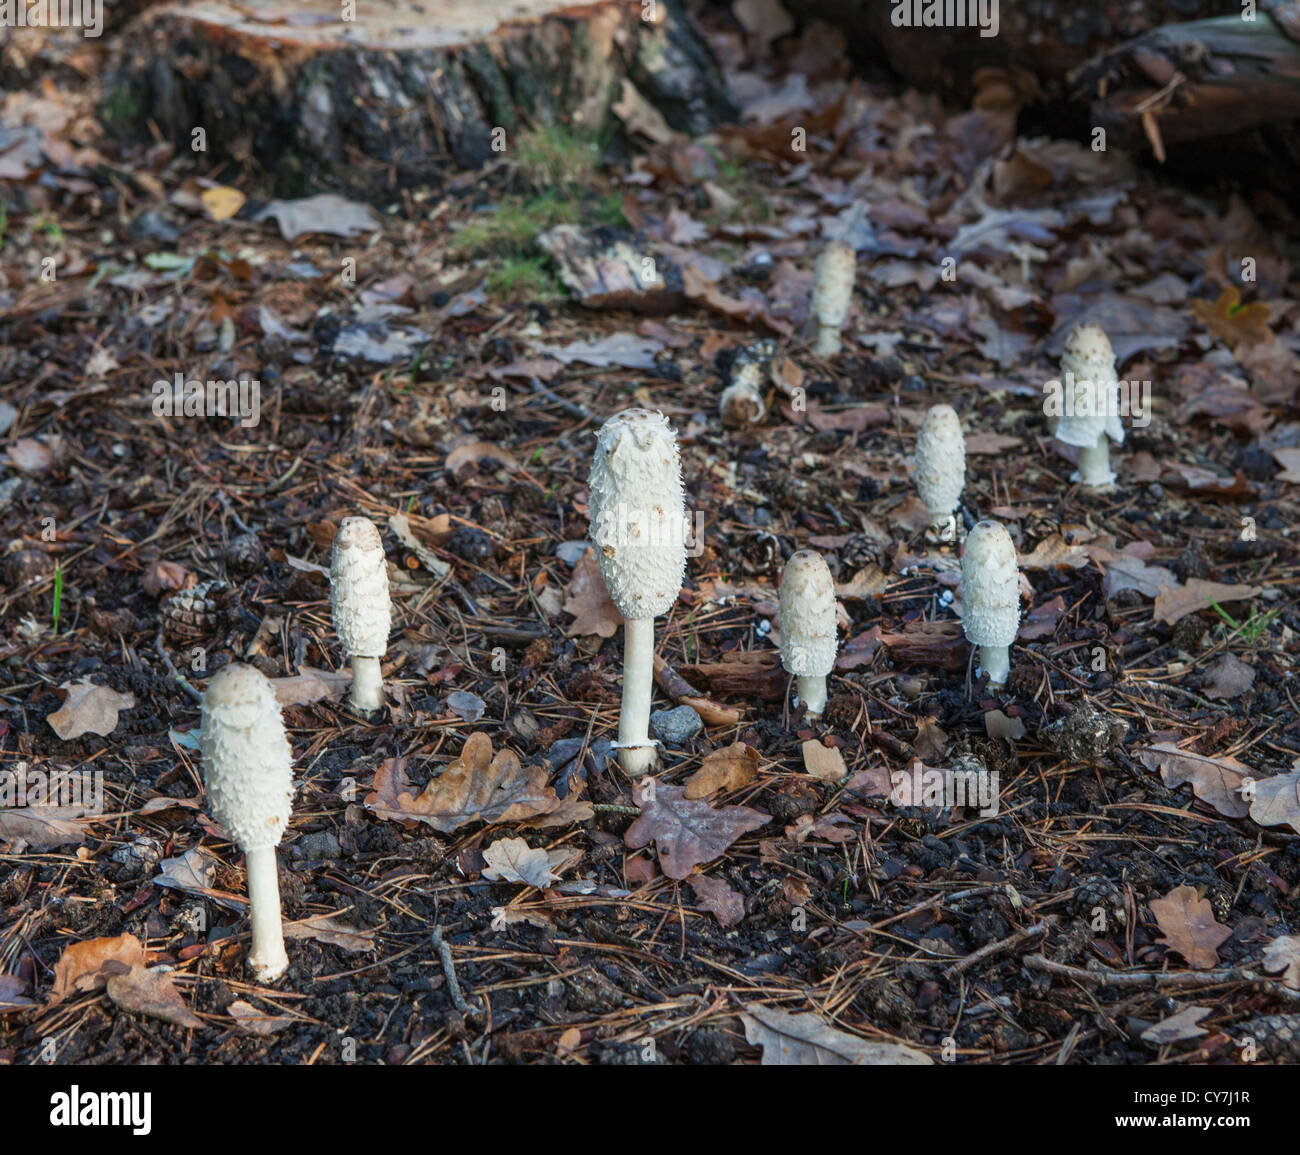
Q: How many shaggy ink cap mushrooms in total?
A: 8